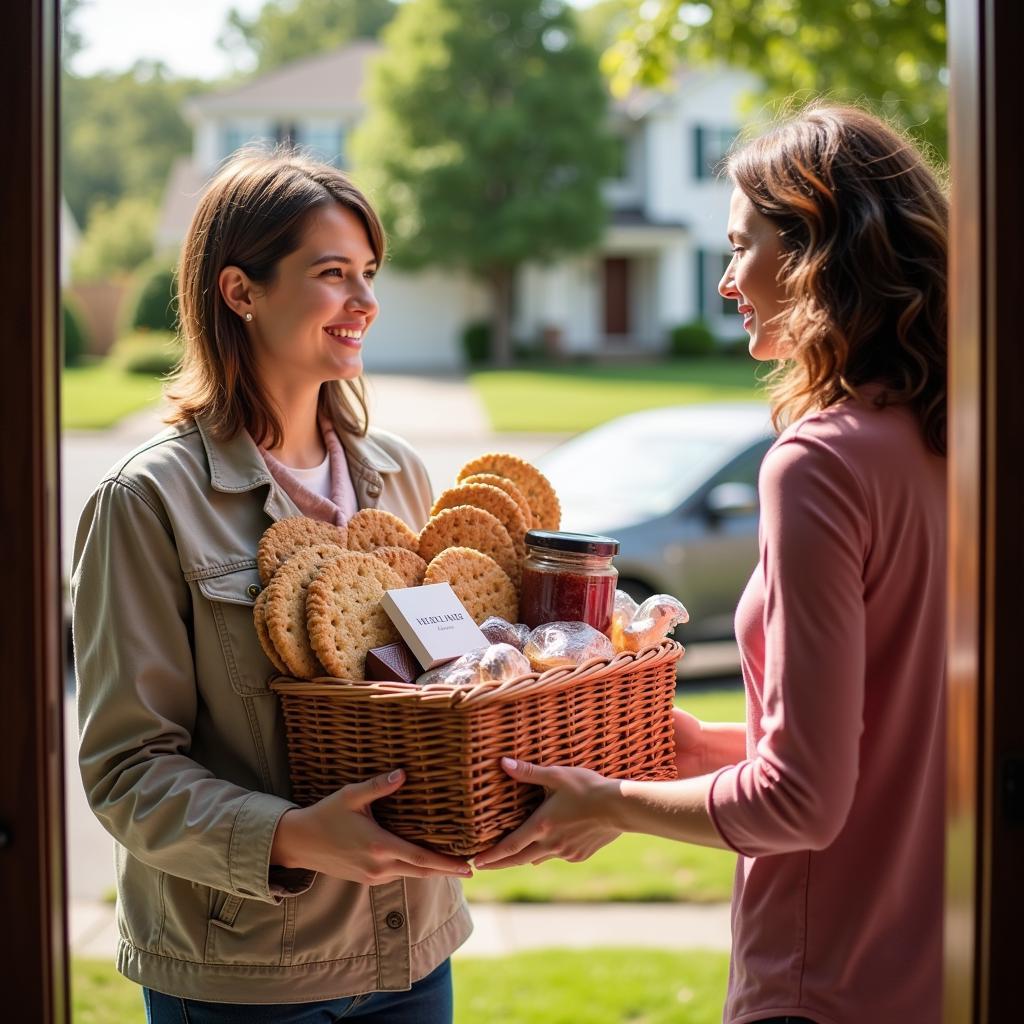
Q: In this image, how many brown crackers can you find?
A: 11